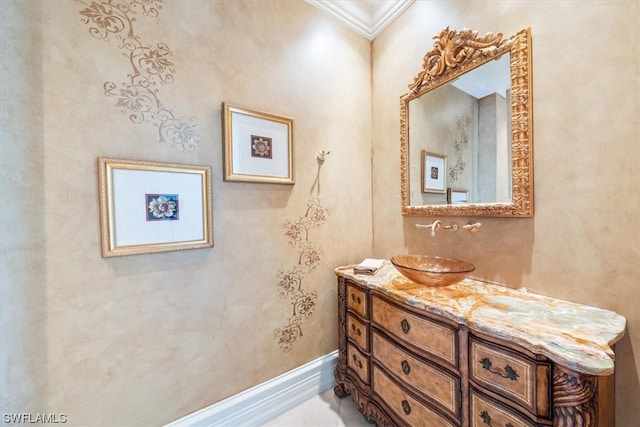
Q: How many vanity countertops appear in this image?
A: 1